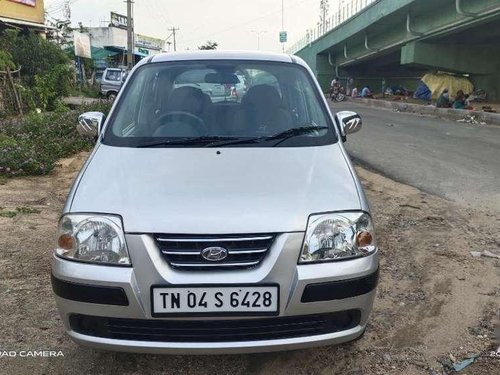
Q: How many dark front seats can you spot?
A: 2